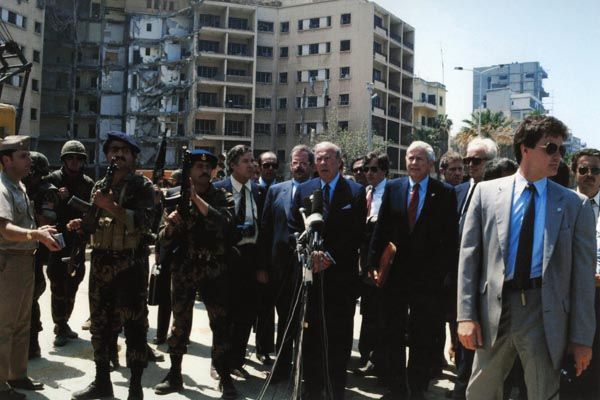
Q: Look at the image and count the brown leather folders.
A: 1